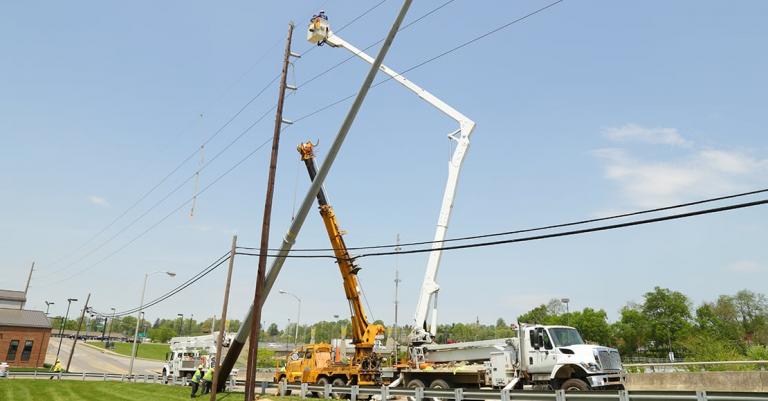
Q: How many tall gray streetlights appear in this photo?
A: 2